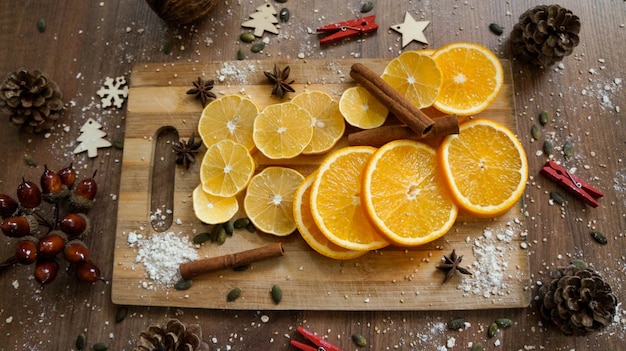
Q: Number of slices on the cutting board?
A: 14